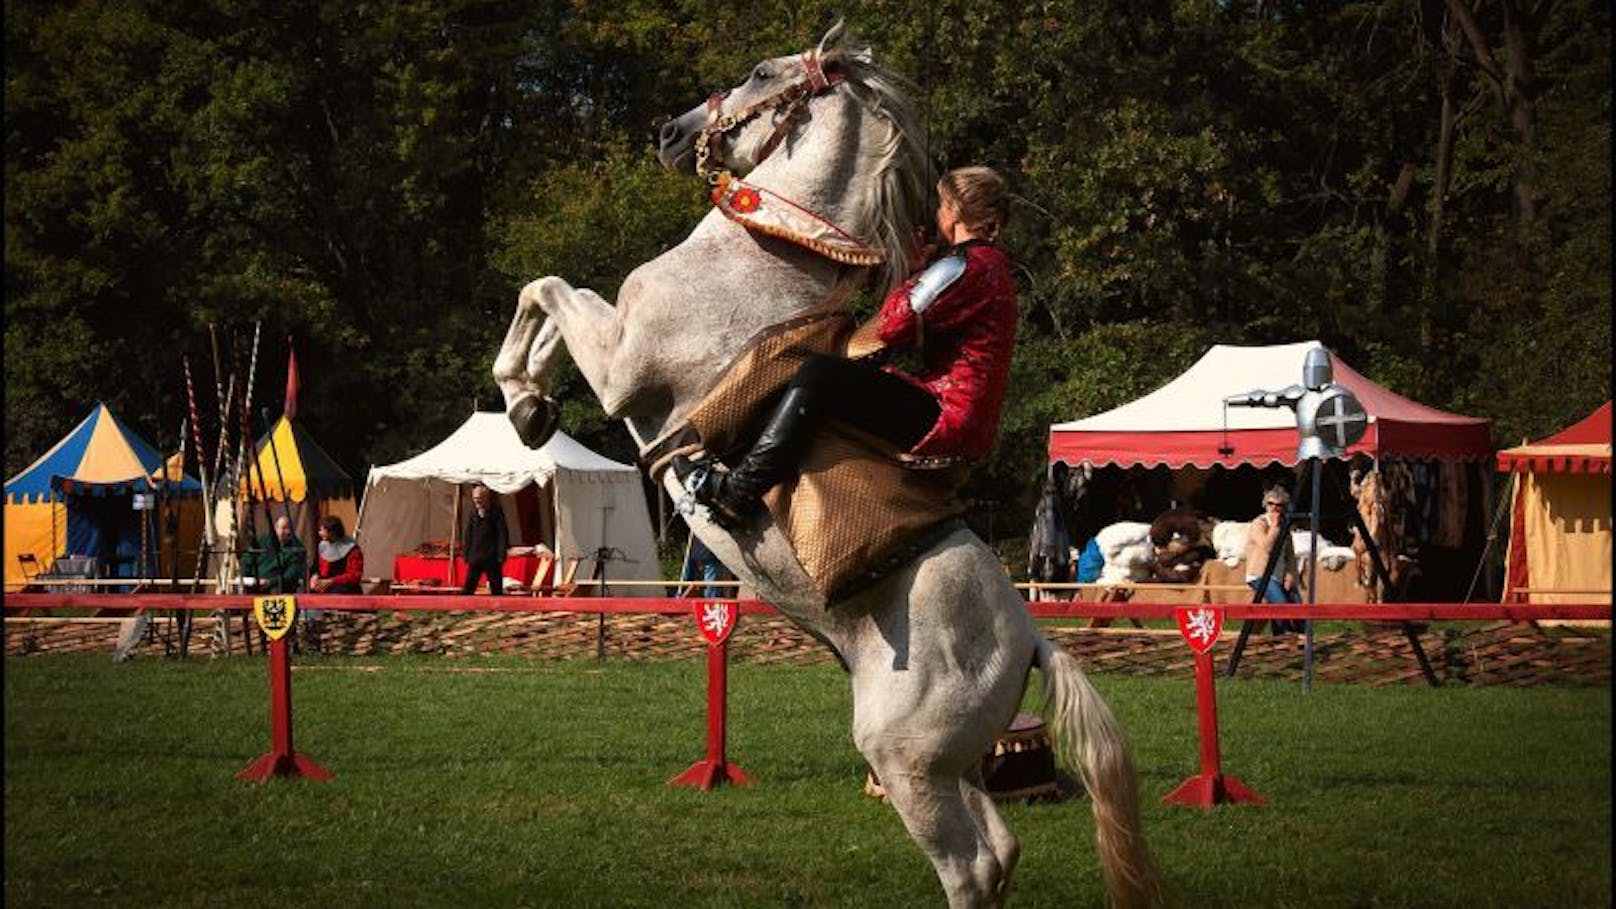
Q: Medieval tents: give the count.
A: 5